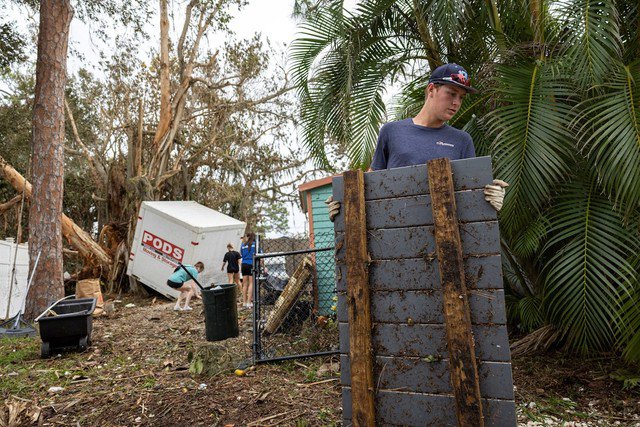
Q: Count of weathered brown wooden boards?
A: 2